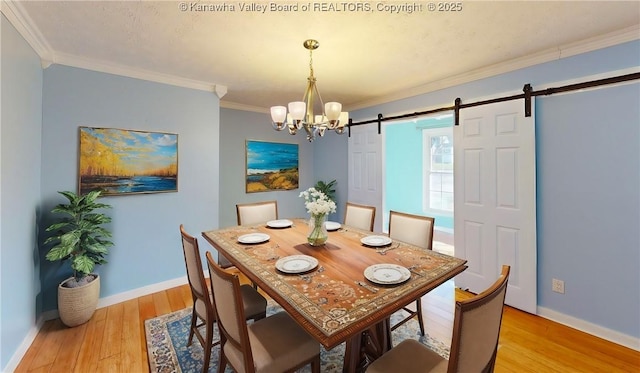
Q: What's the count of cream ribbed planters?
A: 1